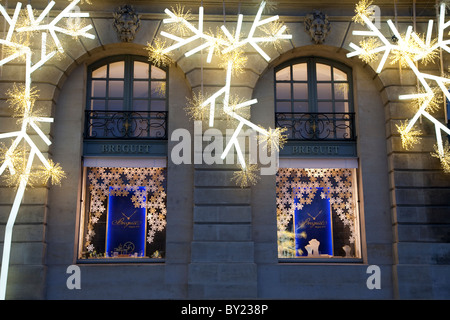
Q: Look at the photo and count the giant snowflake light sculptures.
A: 3